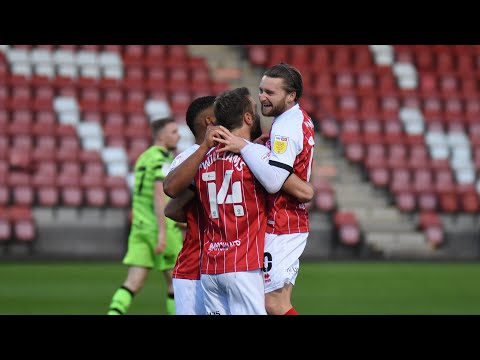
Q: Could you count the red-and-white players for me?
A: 3